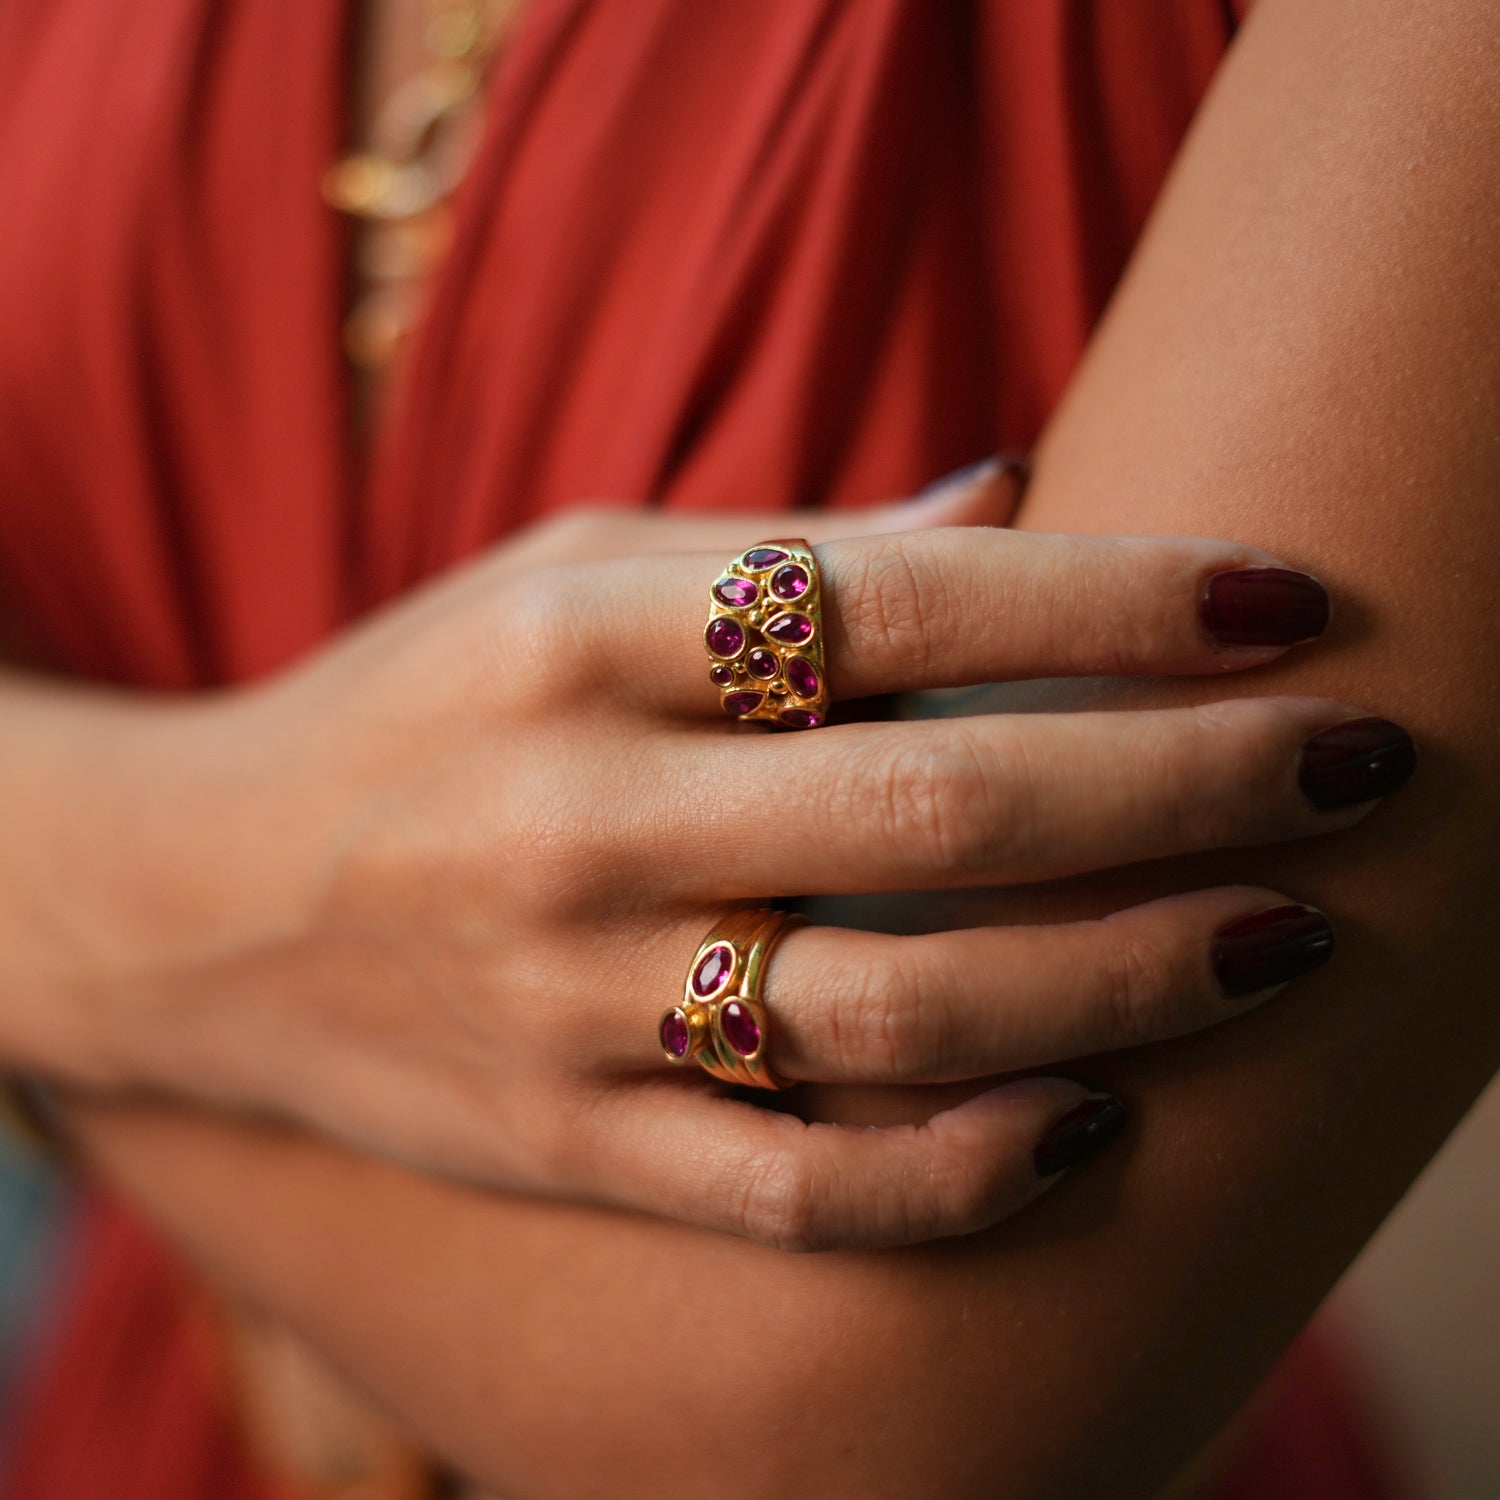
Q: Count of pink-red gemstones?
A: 13